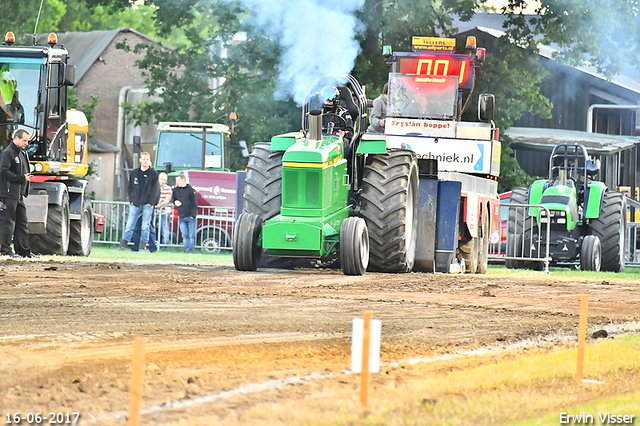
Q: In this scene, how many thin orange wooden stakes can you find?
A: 3